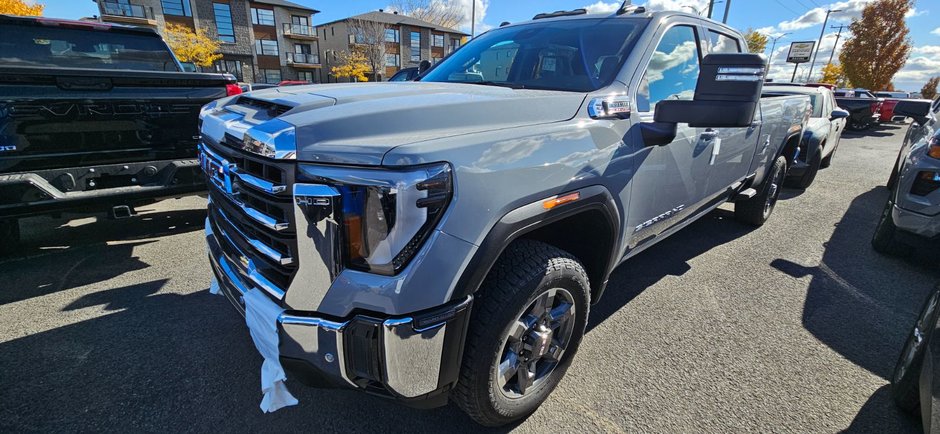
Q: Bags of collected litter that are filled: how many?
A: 0